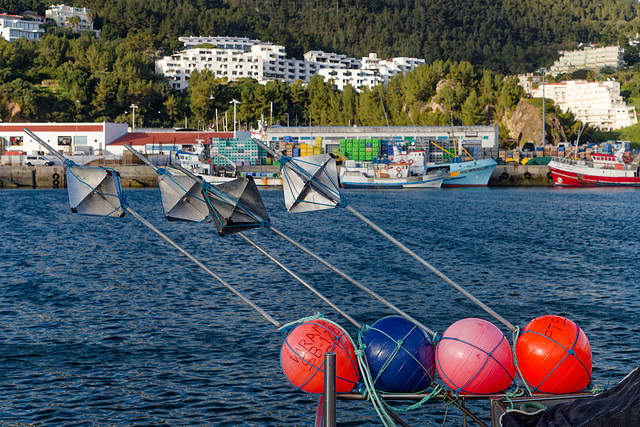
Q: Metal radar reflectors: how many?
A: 4